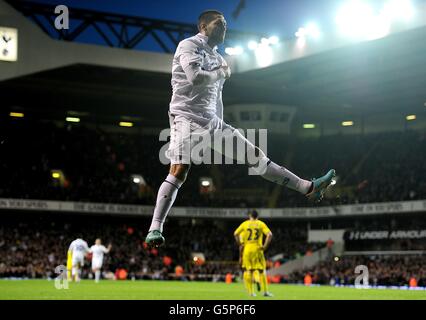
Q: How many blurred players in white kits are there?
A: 2